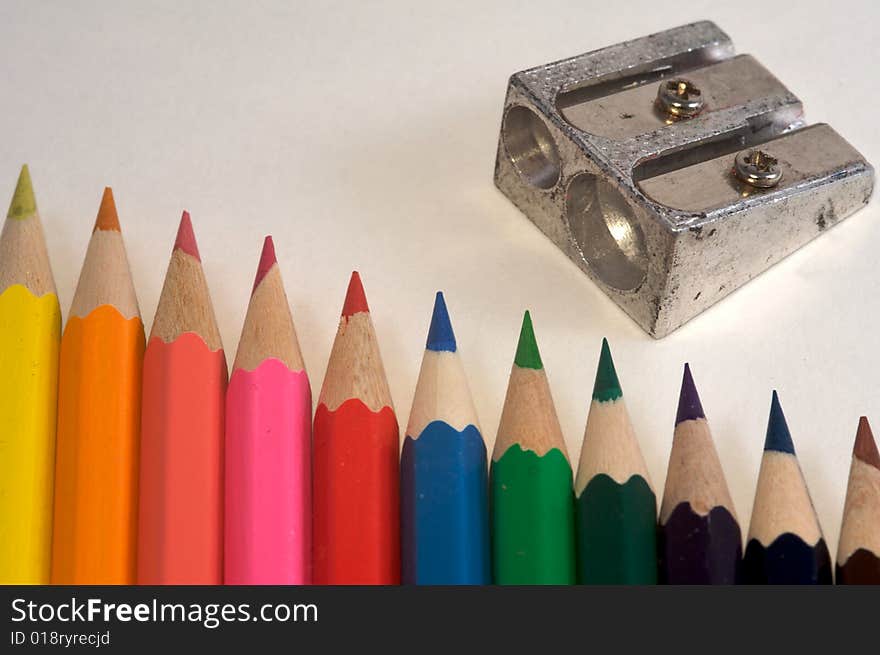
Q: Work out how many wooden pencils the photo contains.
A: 11